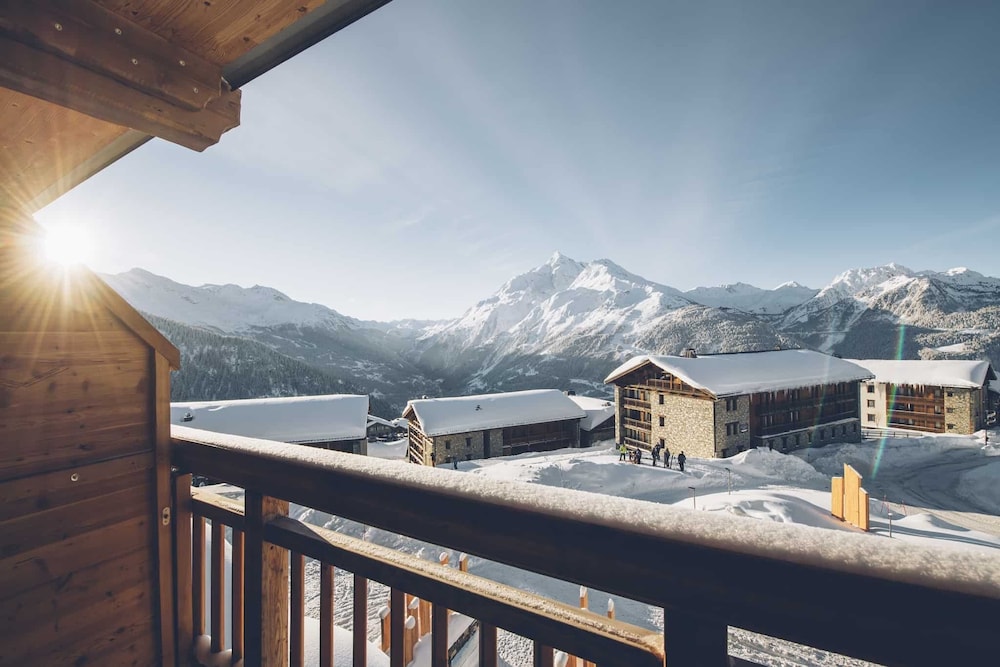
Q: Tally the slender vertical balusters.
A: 10